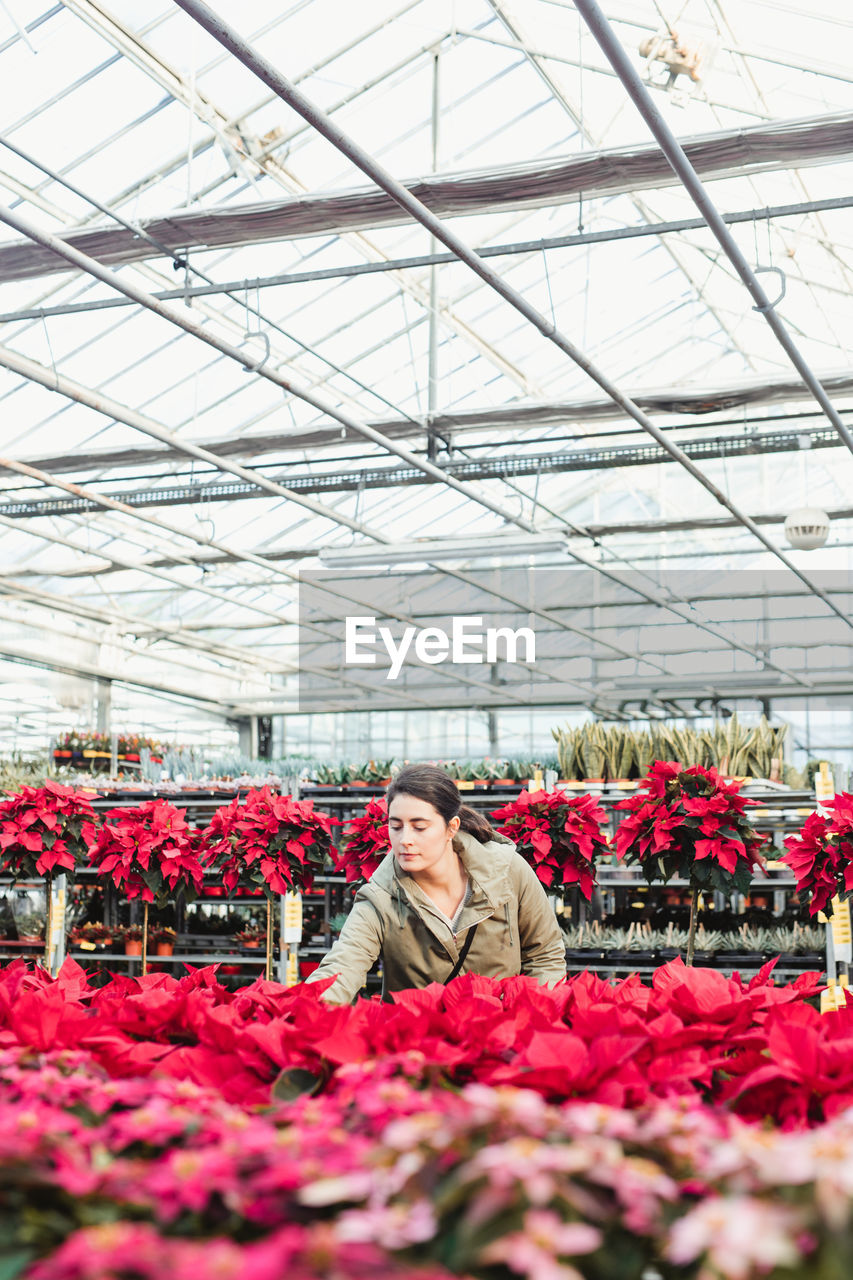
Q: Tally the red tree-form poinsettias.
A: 7